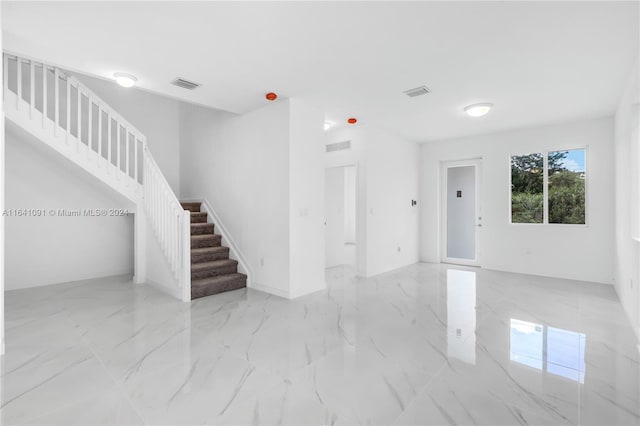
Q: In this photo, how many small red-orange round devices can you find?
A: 2